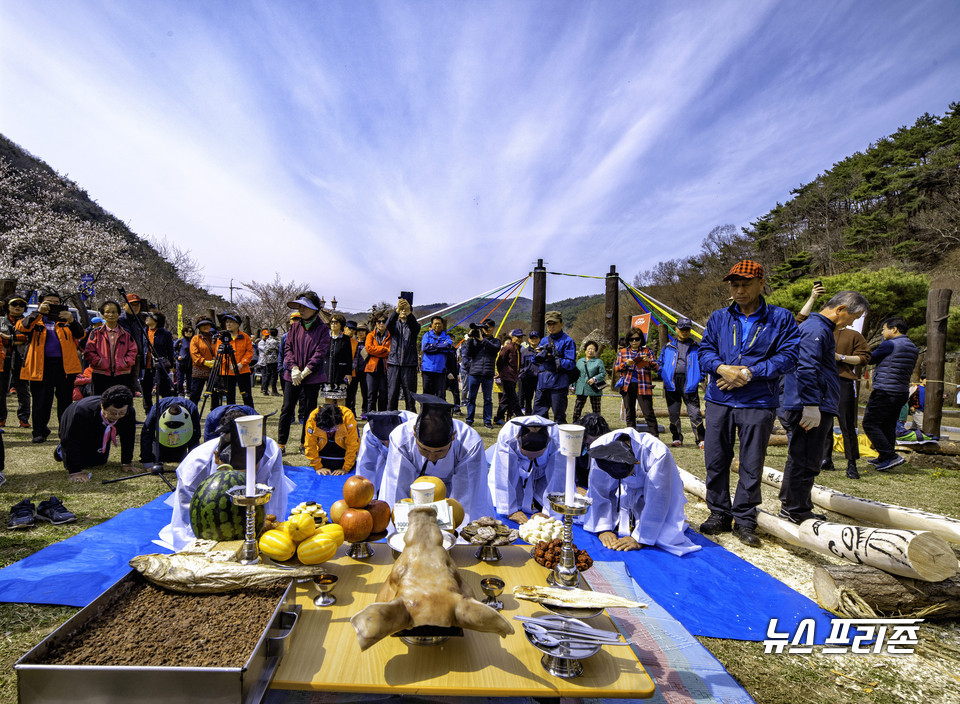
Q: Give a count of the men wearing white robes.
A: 5